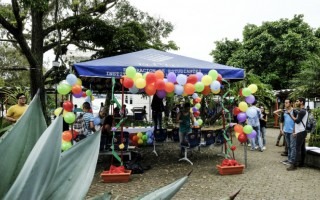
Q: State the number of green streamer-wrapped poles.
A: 2